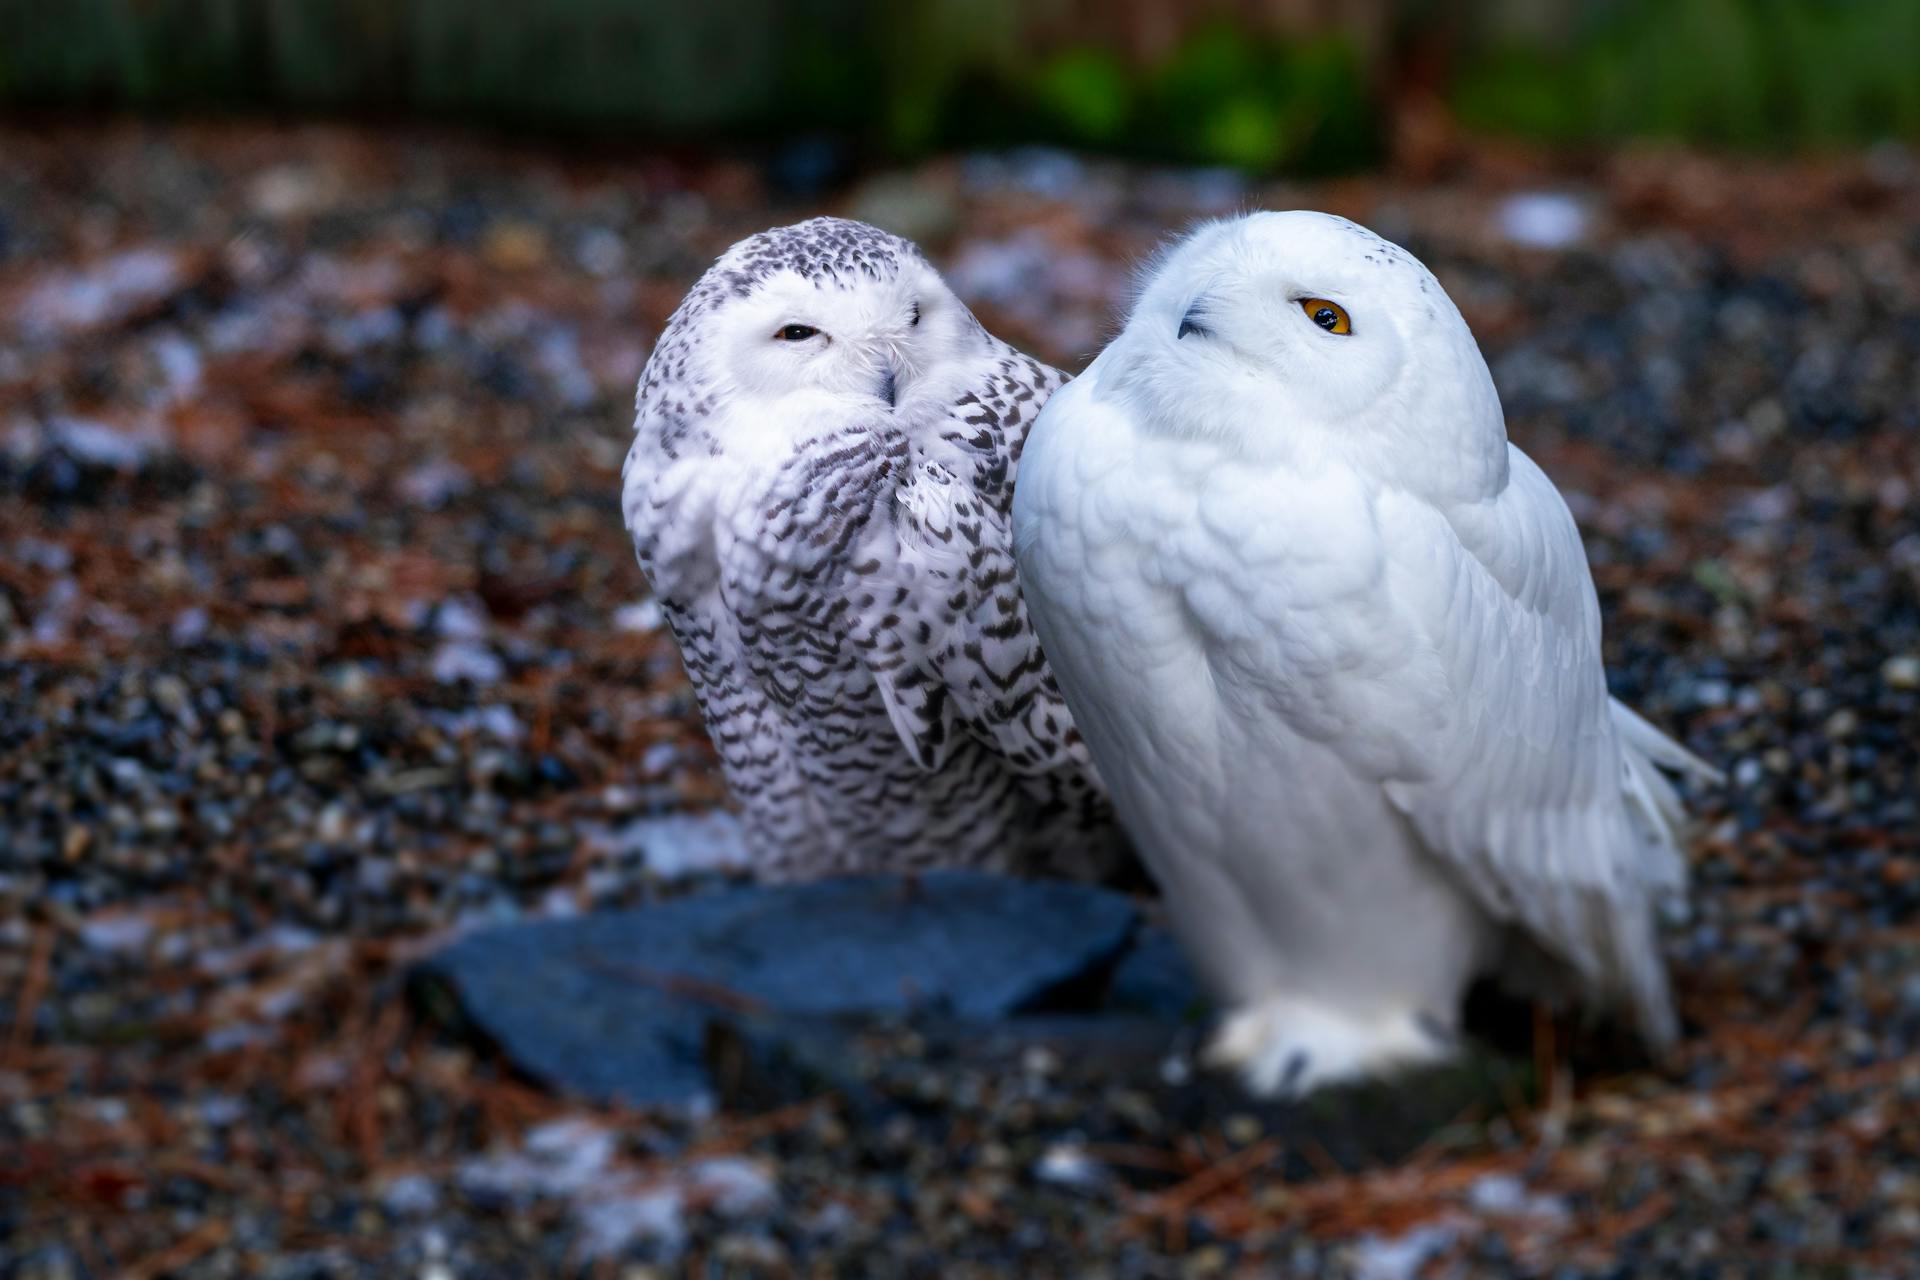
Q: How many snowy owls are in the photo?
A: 2